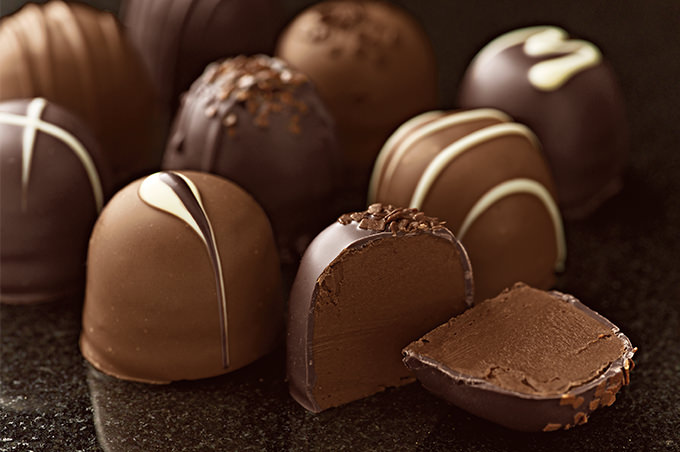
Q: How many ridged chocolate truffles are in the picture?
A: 2